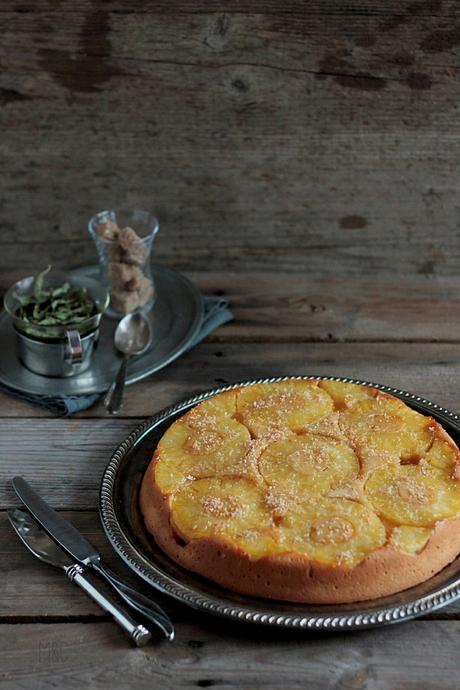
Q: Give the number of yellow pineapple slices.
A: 7